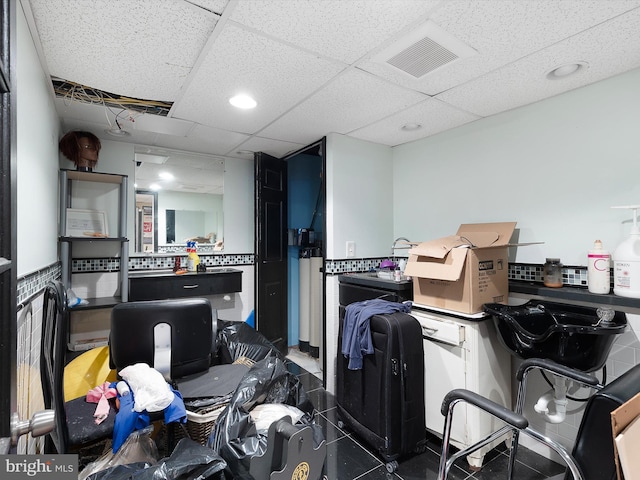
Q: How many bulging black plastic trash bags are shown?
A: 3